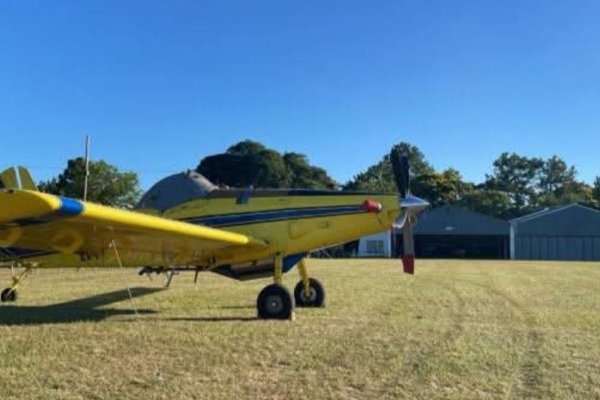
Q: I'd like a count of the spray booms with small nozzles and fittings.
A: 1